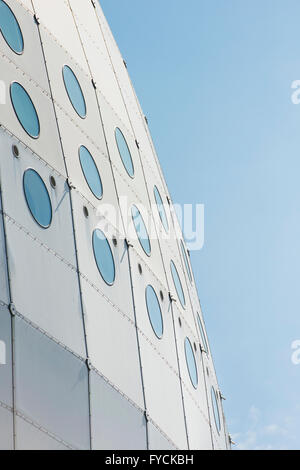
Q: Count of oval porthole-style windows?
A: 15